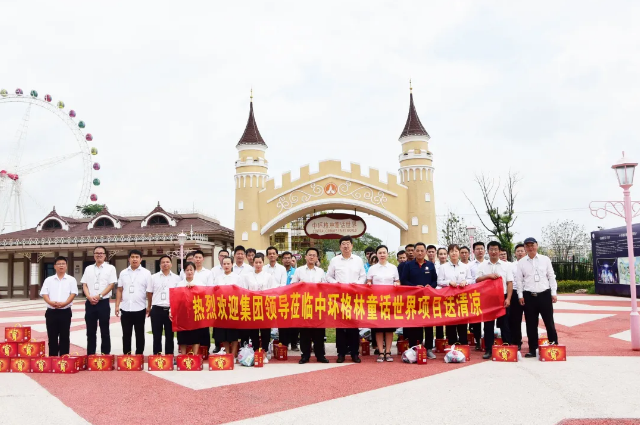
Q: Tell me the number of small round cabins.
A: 12